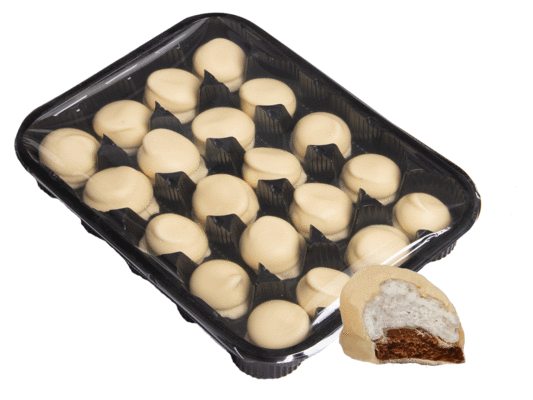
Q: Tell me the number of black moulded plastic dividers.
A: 12